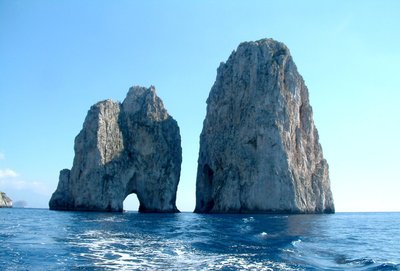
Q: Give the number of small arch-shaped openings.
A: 1